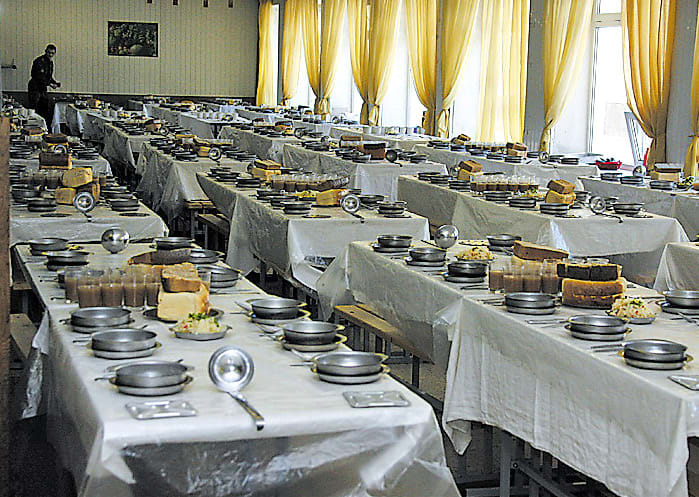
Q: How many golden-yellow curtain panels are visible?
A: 12